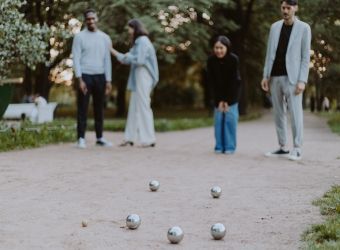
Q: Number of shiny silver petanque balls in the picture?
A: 5